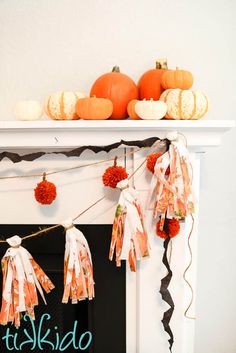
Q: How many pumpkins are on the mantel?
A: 9